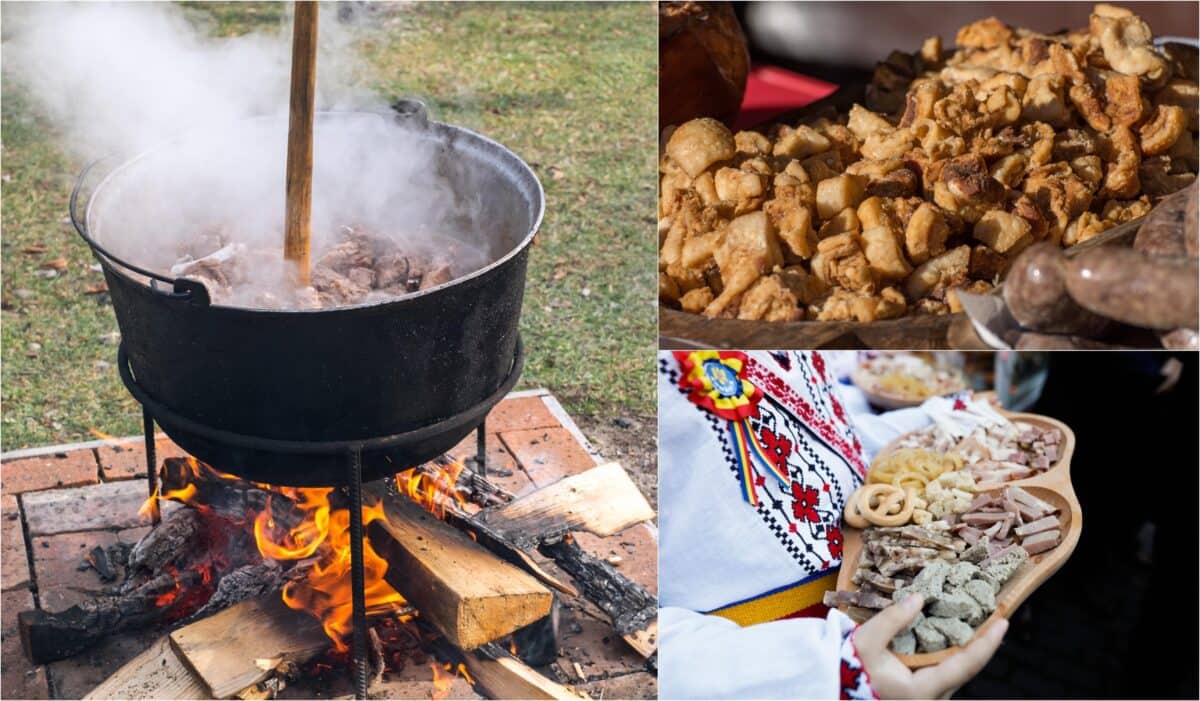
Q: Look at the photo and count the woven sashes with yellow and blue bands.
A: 1